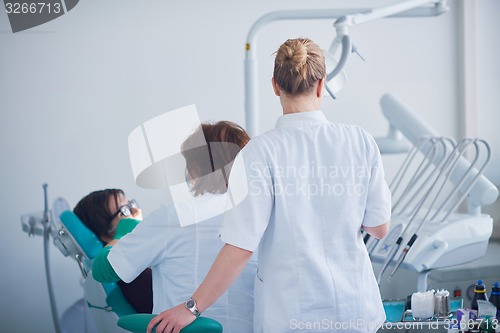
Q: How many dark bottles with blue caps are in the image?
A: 2